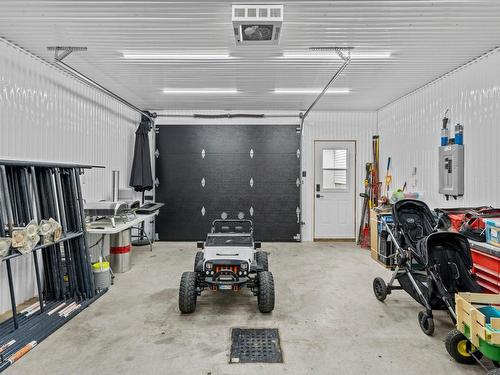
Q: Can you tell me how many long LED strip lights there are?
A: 4